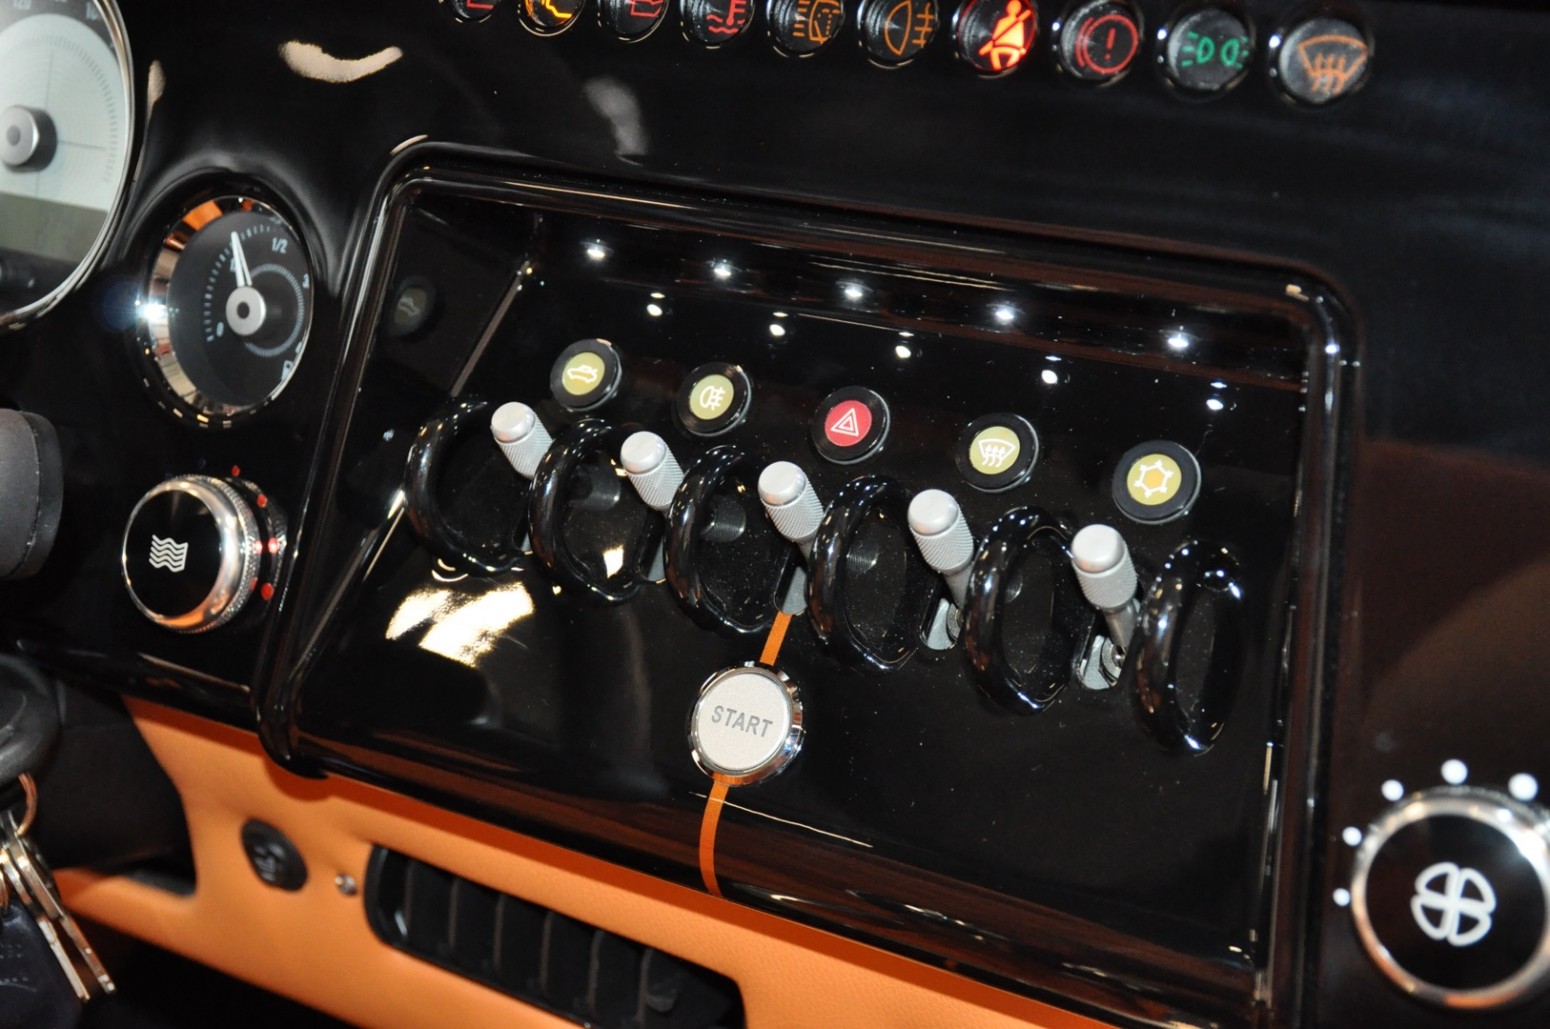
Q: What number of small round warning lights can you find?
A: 10